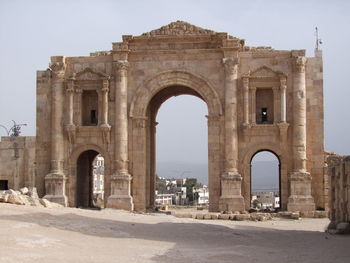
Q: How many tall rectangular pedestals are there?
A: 4